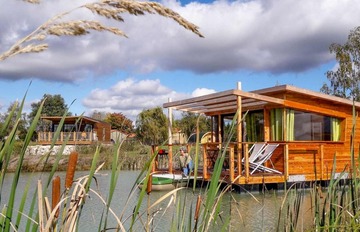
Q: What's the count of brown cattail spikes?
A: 4